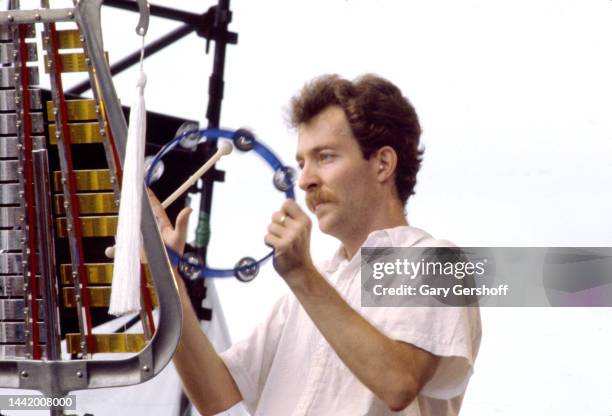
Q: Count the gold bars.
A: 10